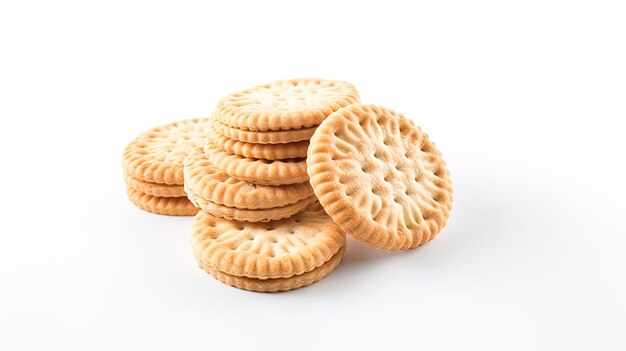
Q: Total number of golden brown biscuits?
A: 12